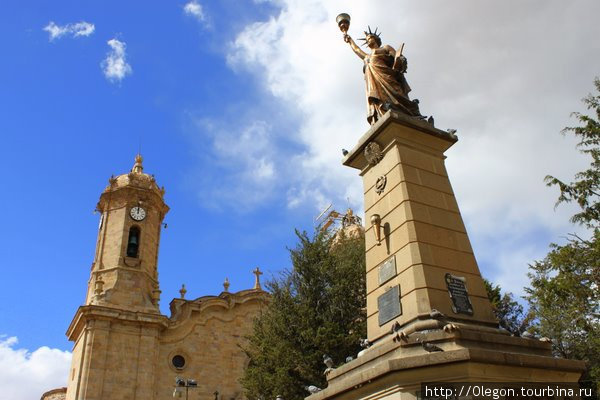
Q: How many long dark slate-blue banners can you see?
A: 0